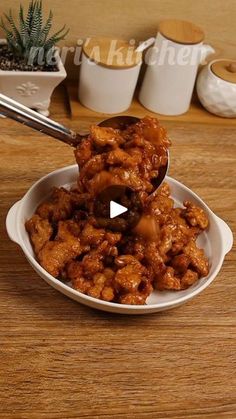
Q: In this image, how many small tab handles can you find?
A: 2